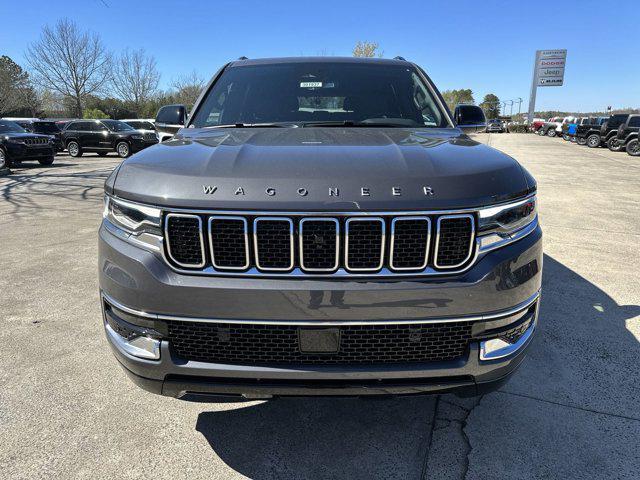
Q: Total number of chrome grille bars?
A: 7